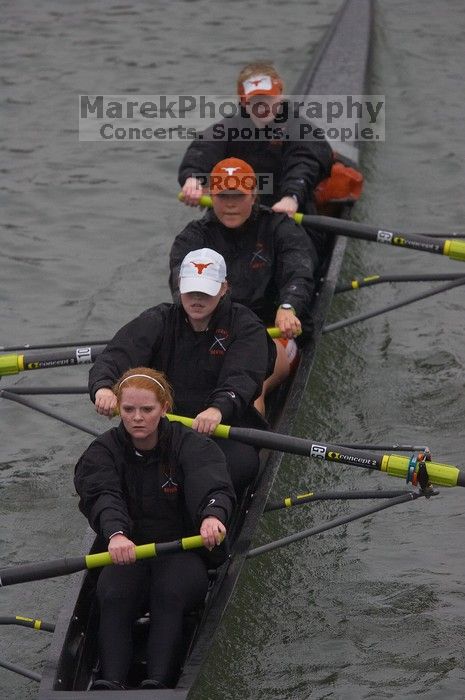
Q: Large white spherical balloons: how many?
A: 0